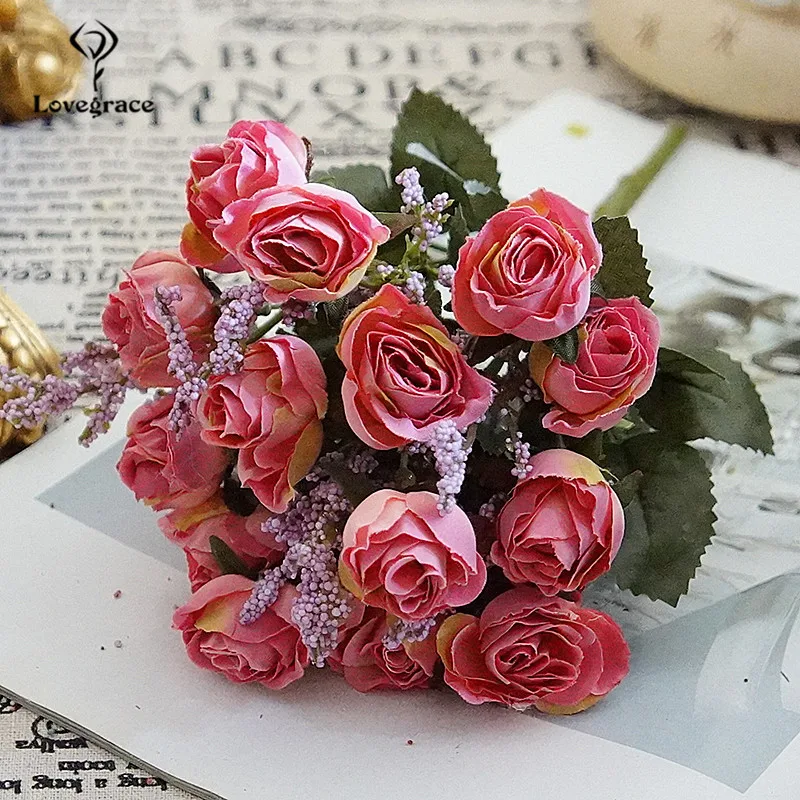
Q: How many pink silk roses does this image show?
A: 14